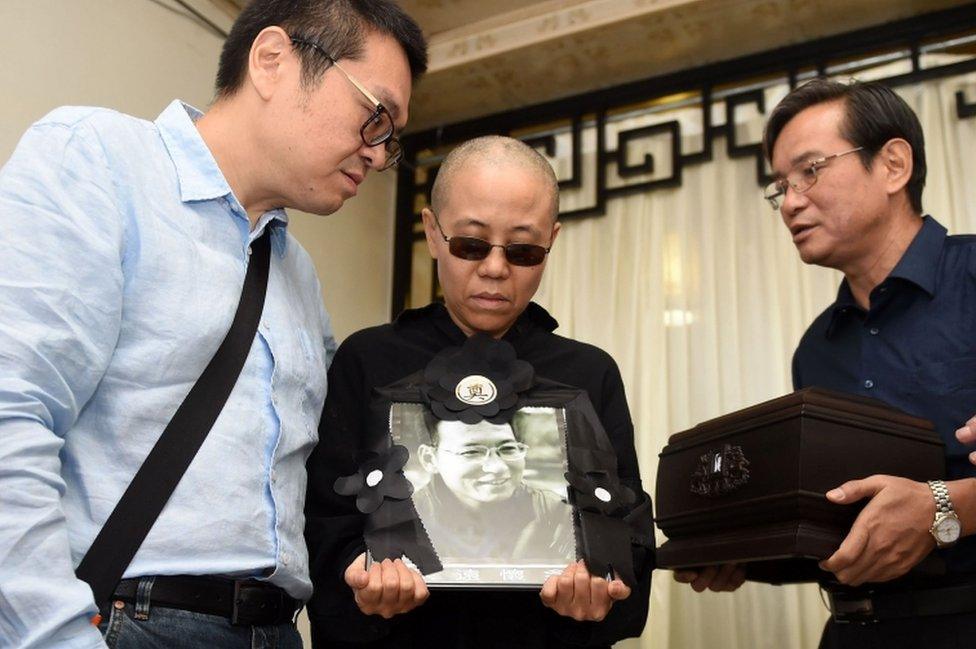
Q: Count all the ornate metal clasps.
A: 1